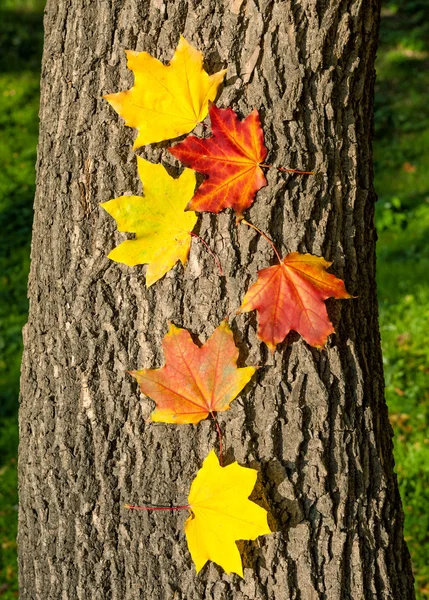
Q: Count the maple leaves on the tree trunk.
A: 6